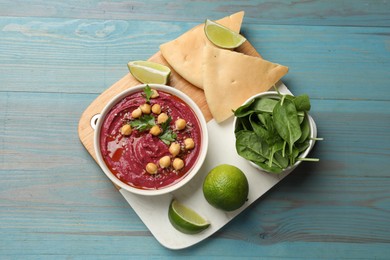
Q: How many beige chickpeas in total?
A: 13